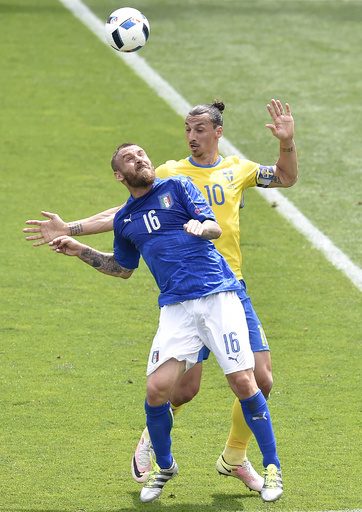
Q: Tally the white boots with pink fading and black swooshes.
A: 2